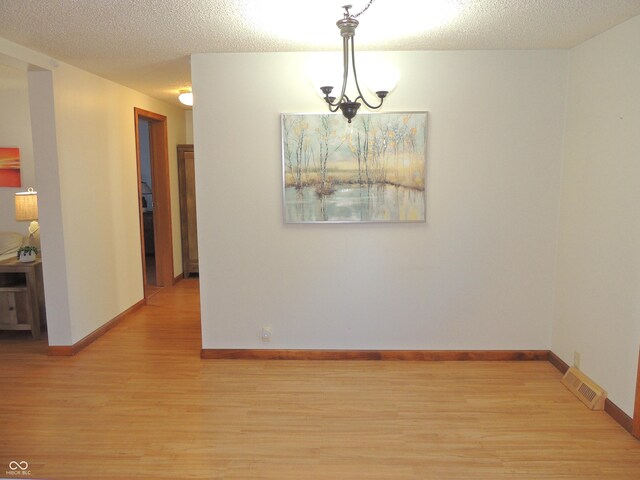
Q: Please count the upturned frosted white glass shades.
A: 3